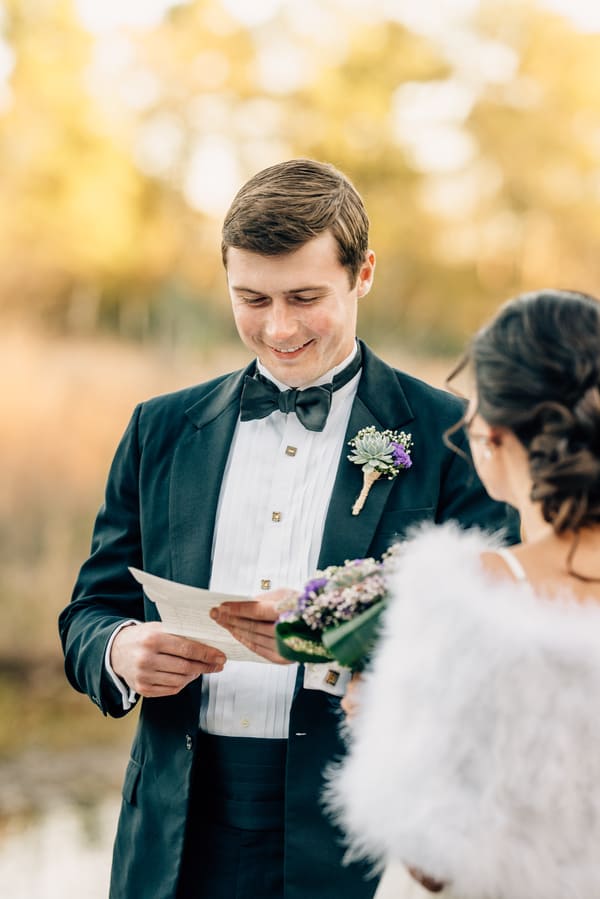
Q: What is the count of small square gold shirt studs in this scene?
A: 3